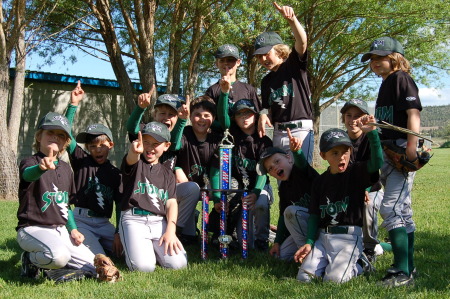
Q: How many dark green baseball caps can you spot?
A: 11